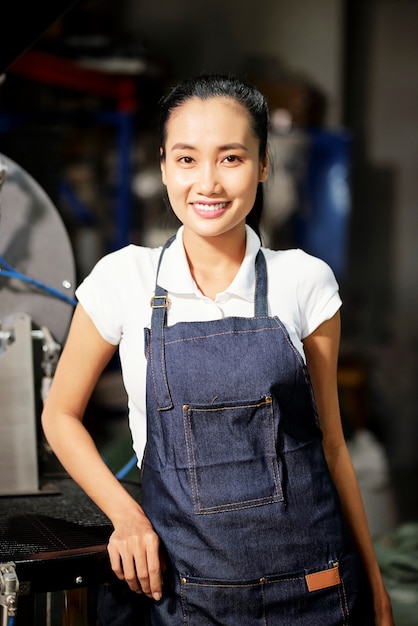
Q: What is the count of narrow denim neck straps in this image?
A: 2